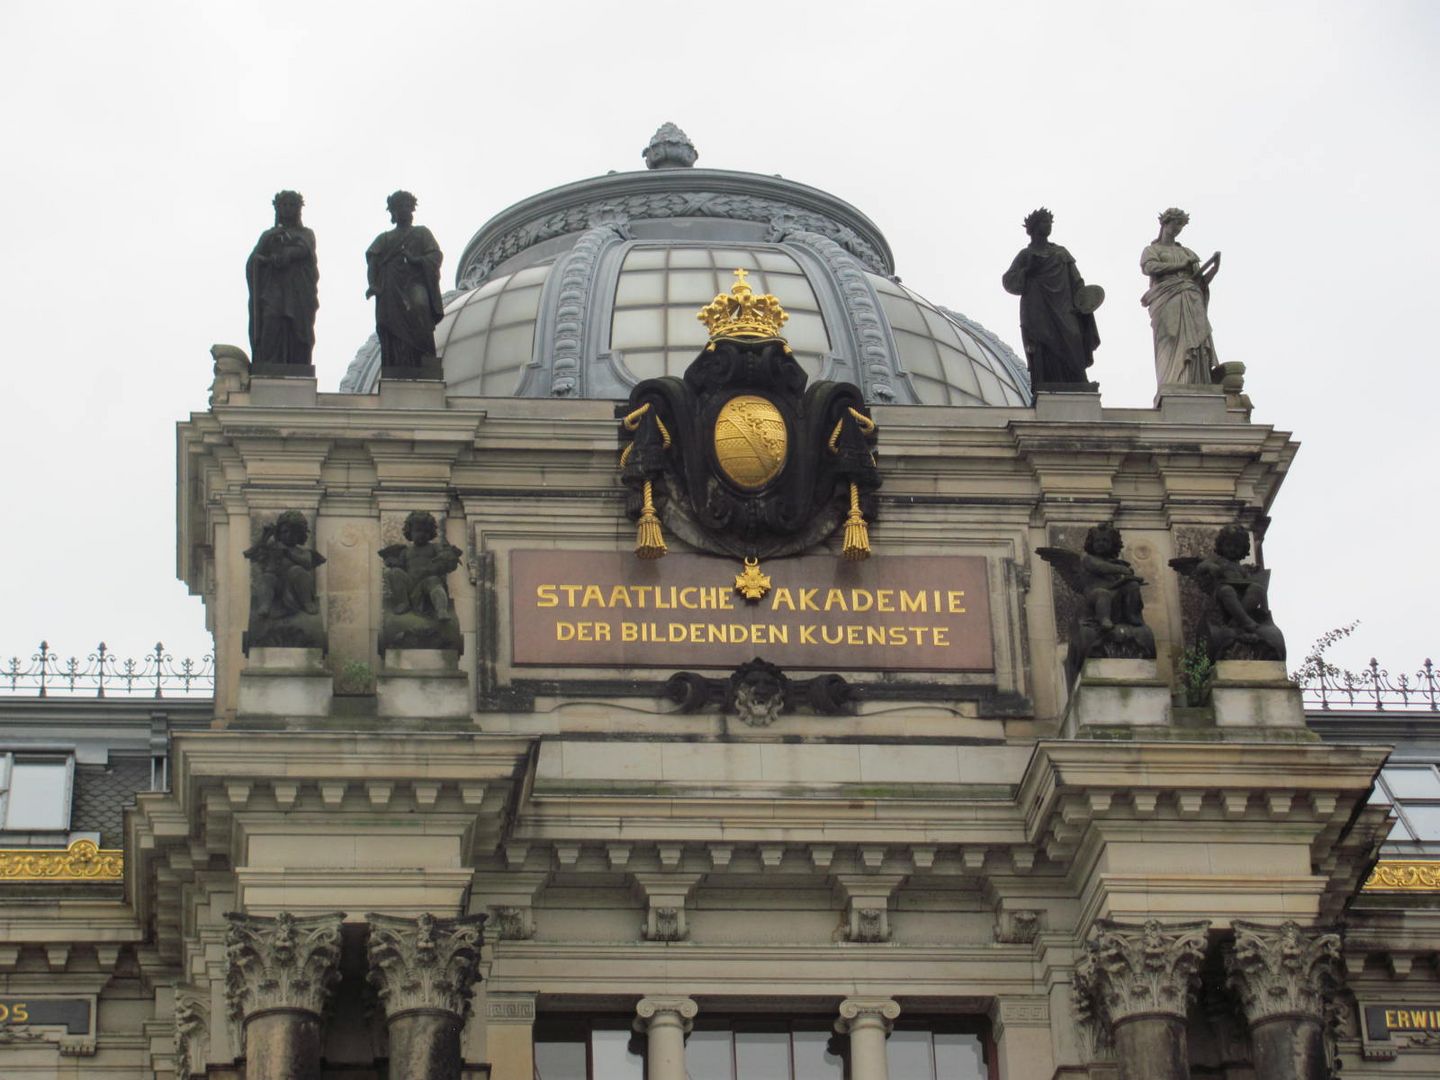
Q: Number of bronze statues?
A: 7